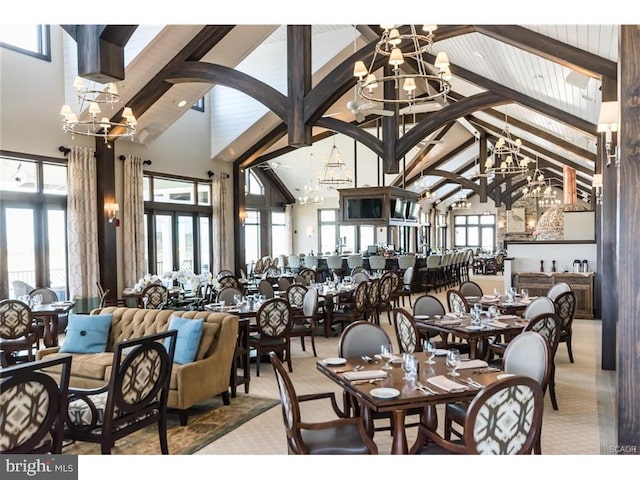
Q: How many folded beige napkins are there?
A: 12